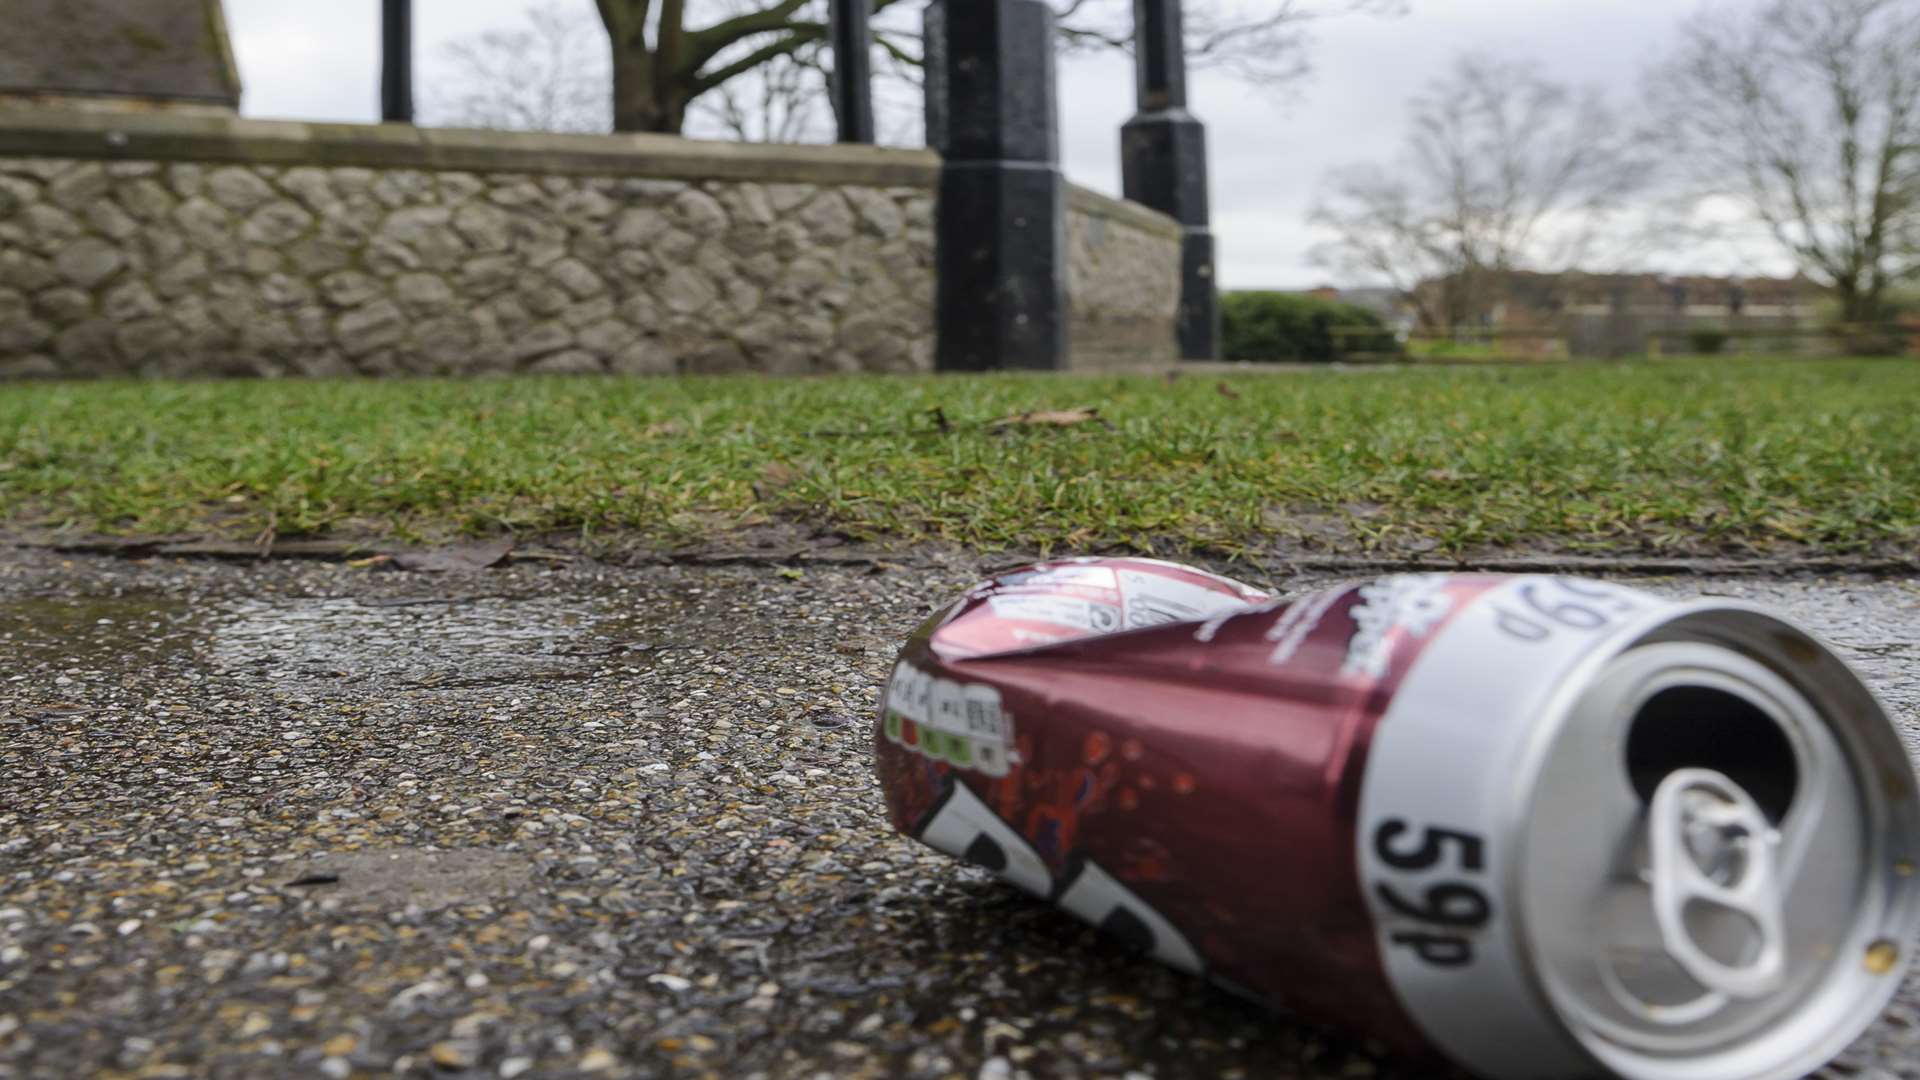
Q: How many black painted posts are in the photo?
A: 4